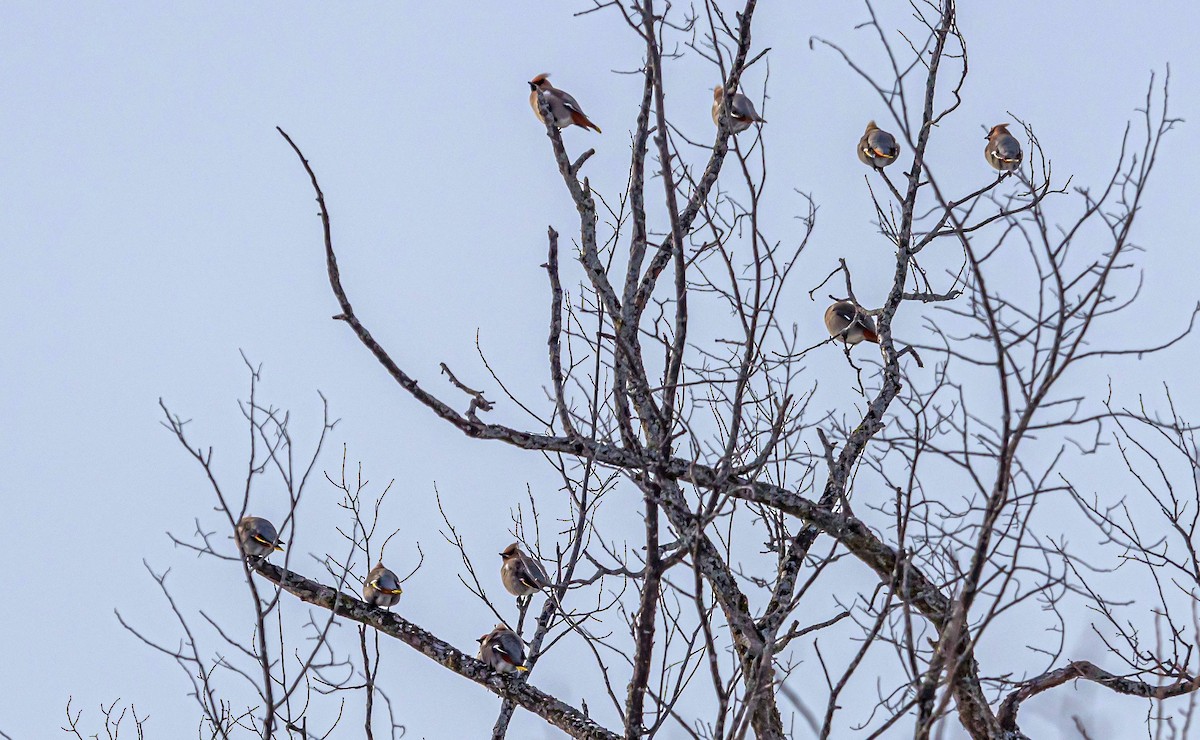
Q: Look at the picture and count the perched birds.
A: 9